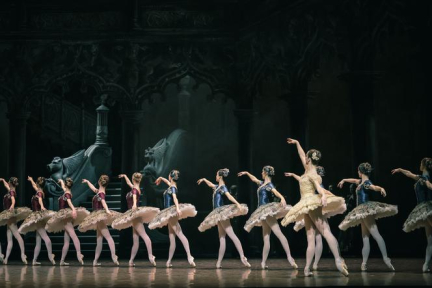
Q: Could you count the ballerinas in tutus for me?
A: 12